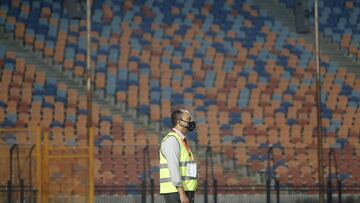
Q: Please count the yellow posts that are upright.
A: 3